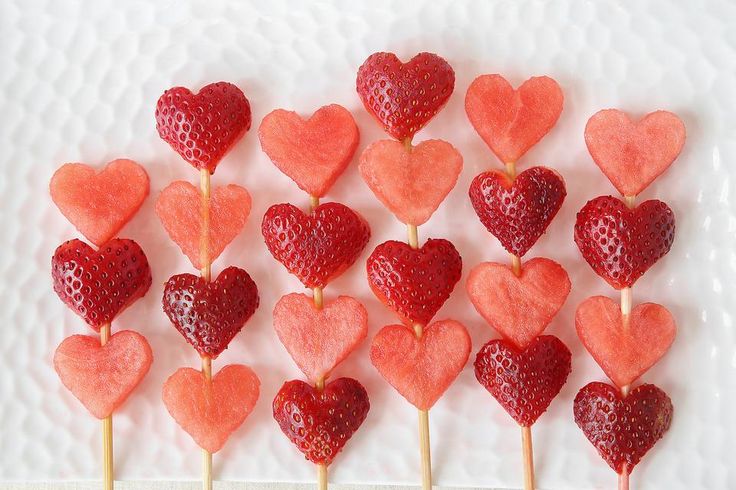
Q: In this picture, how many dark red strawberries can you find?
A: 11